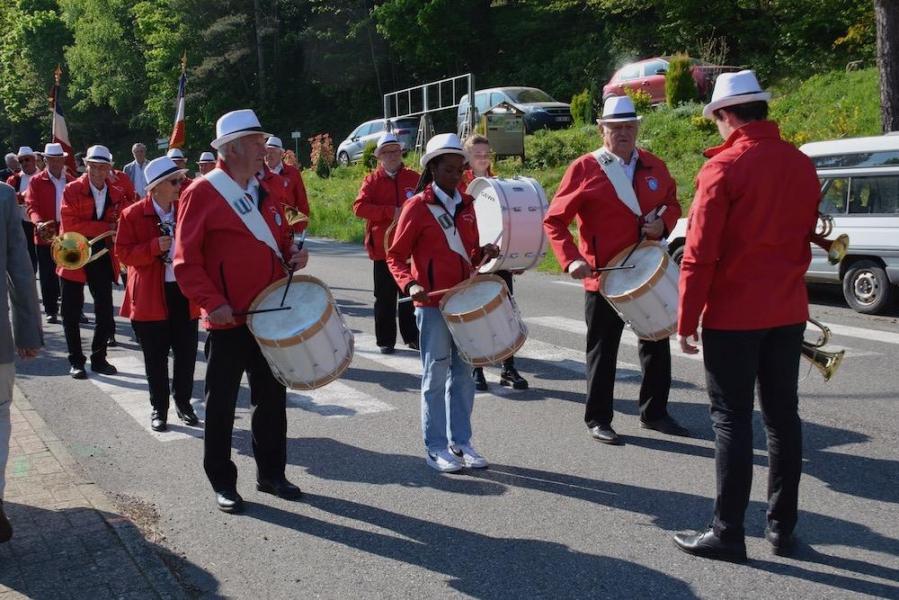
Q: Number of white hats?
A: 12